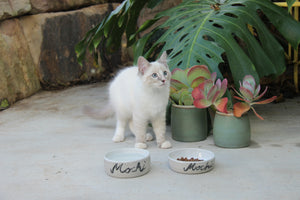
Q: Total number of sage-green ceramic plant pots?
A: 2